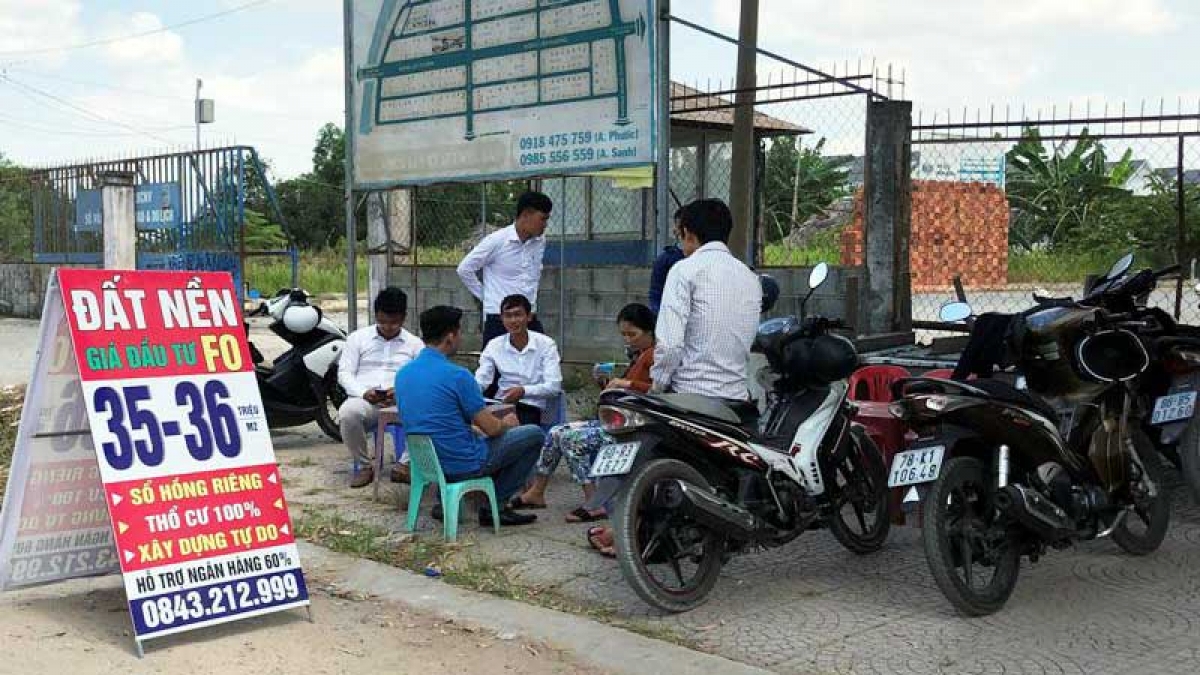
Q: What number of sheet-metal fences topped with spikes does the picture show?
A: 0